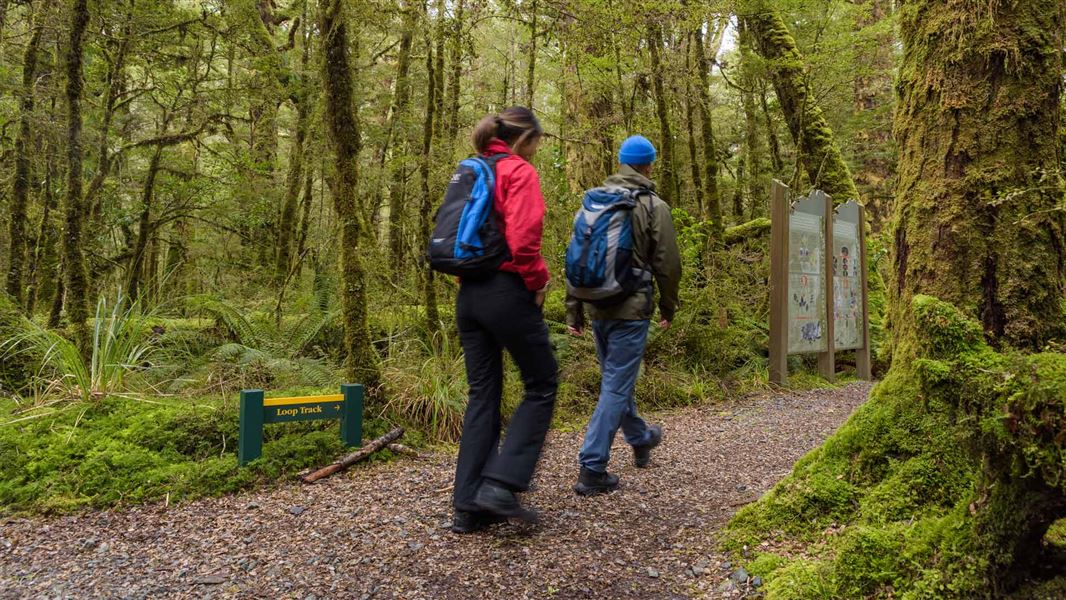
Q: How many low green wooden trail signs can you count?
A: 1